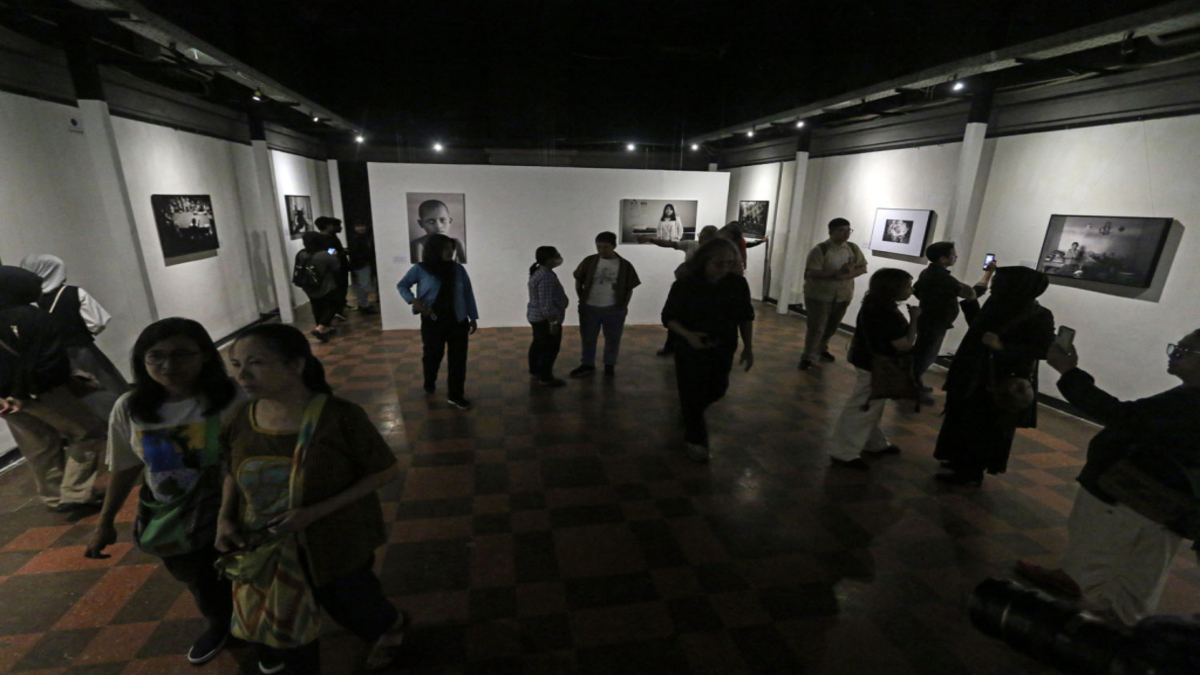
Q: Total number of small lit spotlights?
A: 9